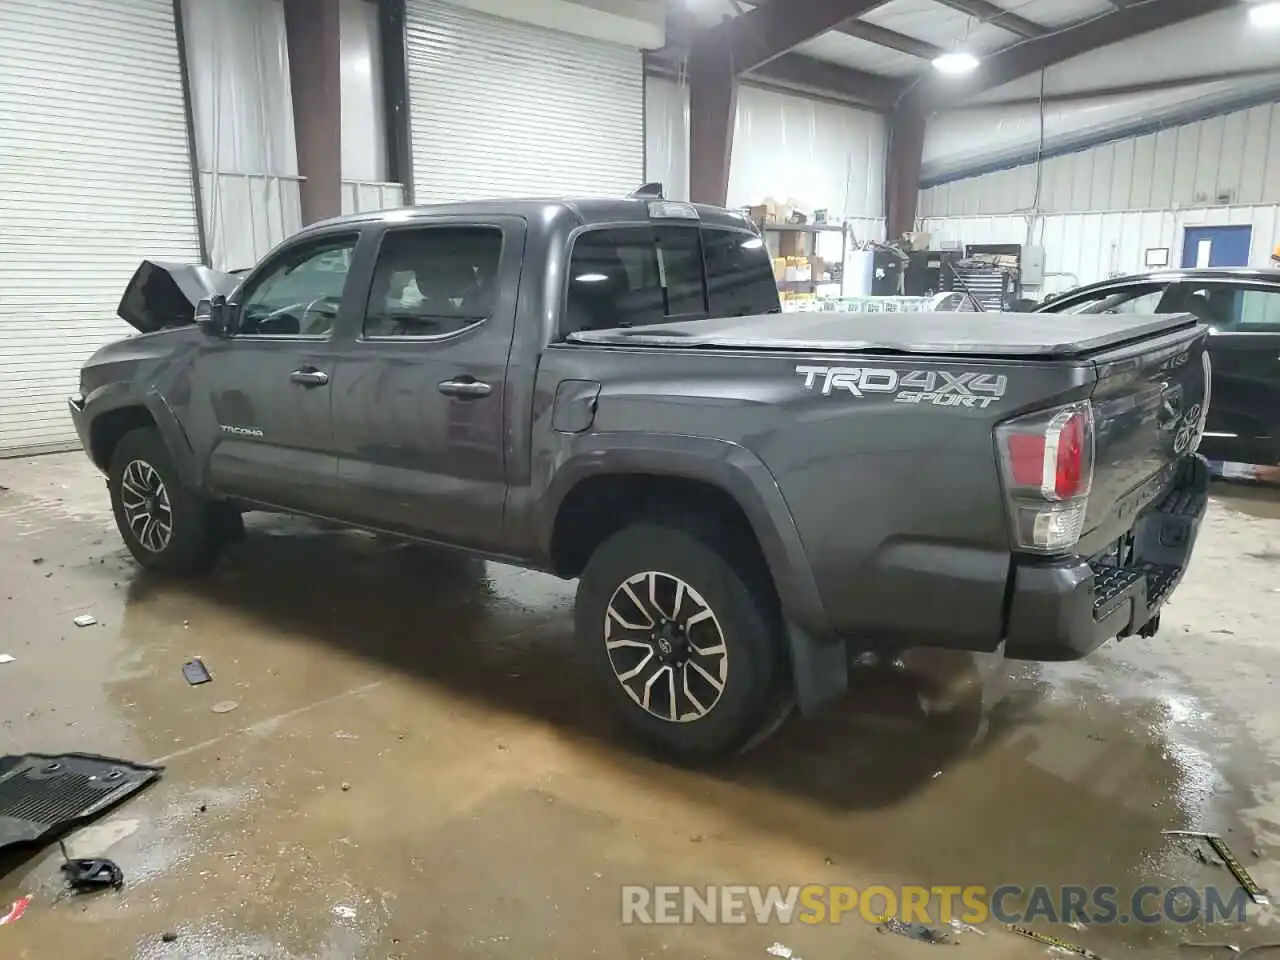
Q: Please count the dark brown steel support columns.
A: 3